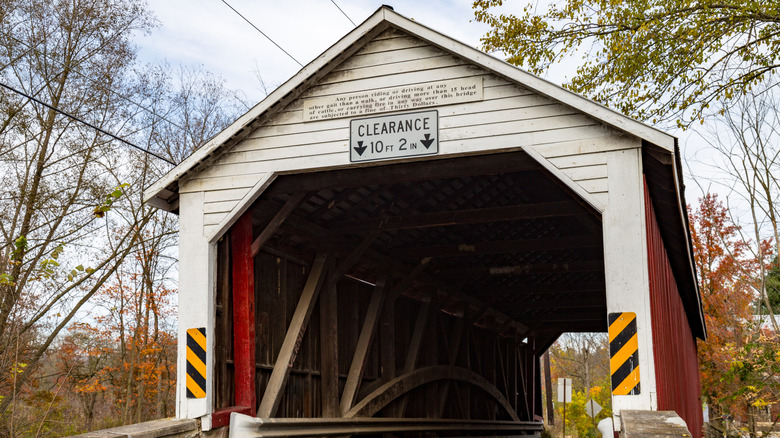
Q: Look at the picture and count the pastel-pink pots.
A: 0